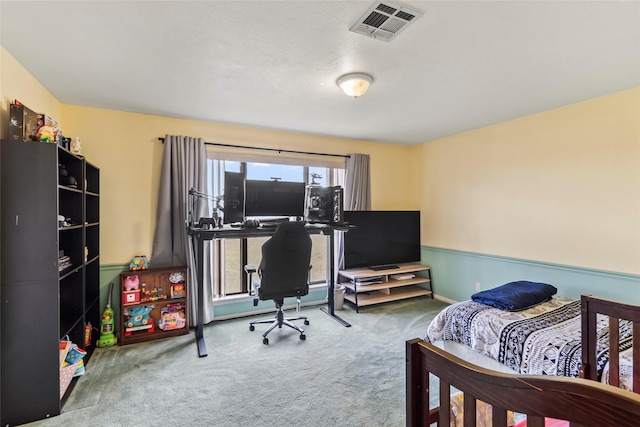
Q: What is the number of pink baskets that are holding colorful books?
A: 1